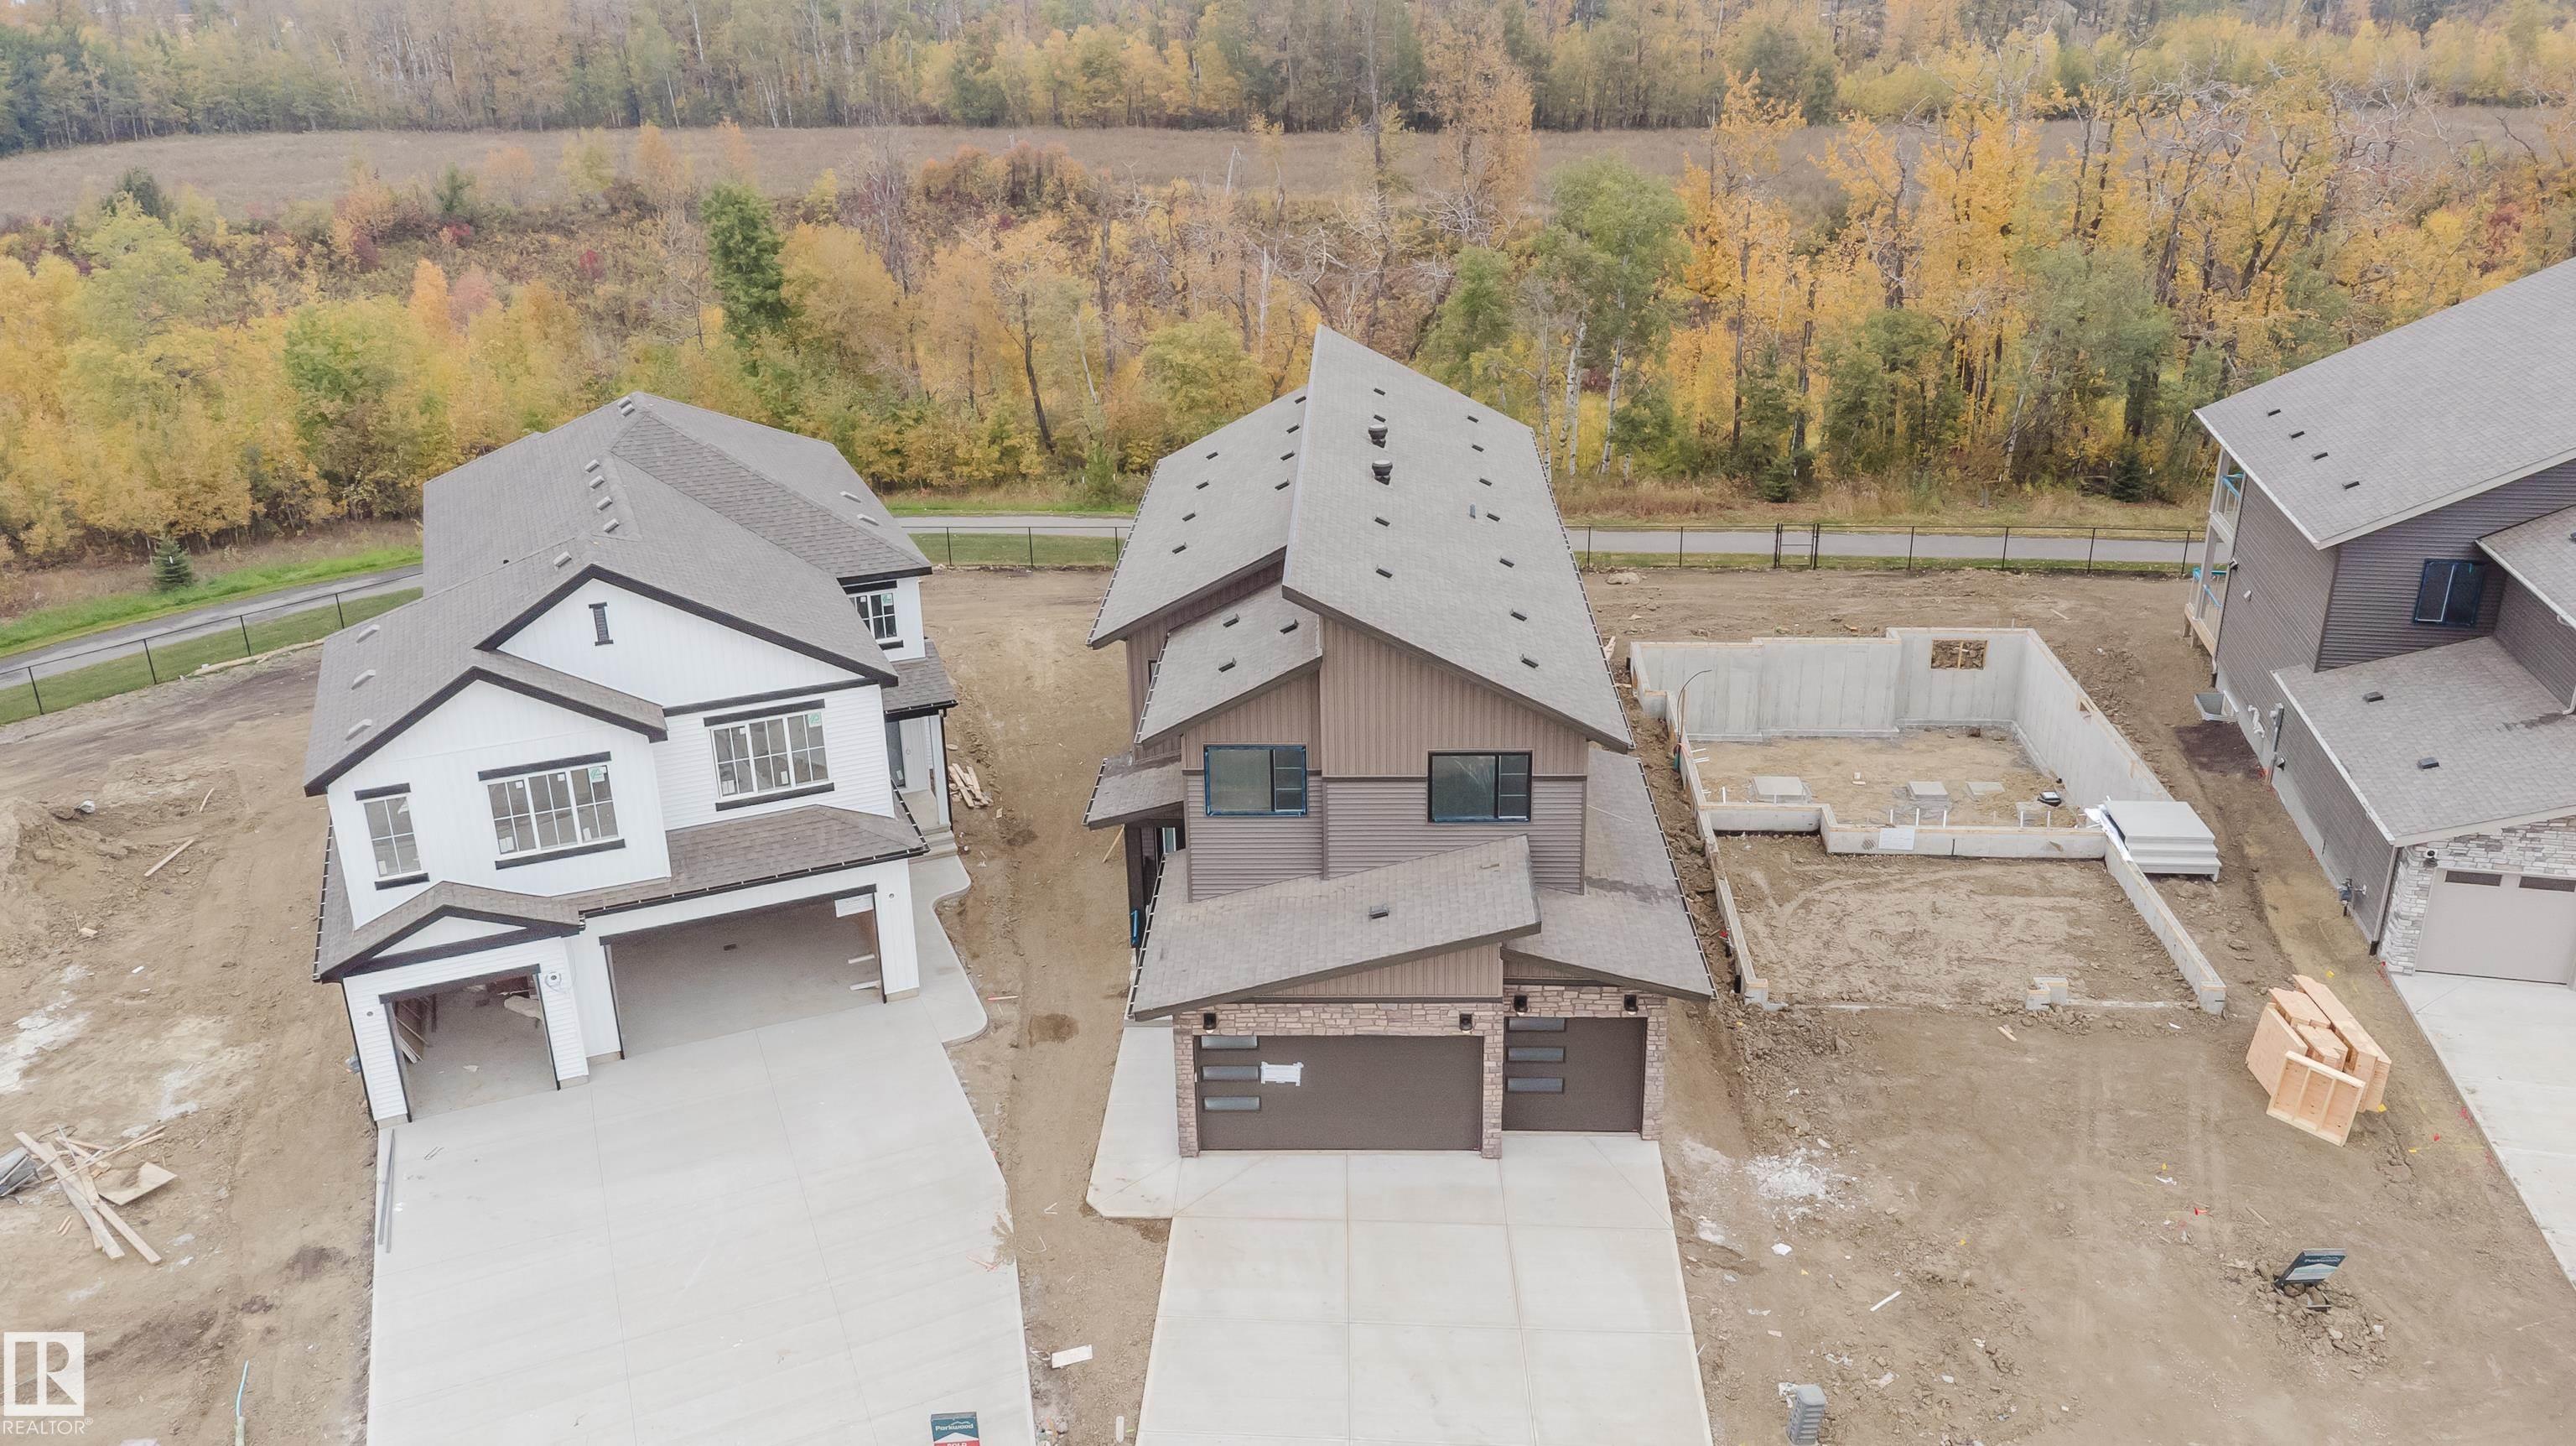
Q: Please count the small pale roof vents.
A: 12